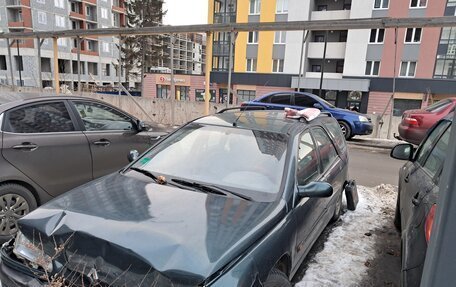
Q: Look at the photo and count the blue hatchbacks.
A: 0